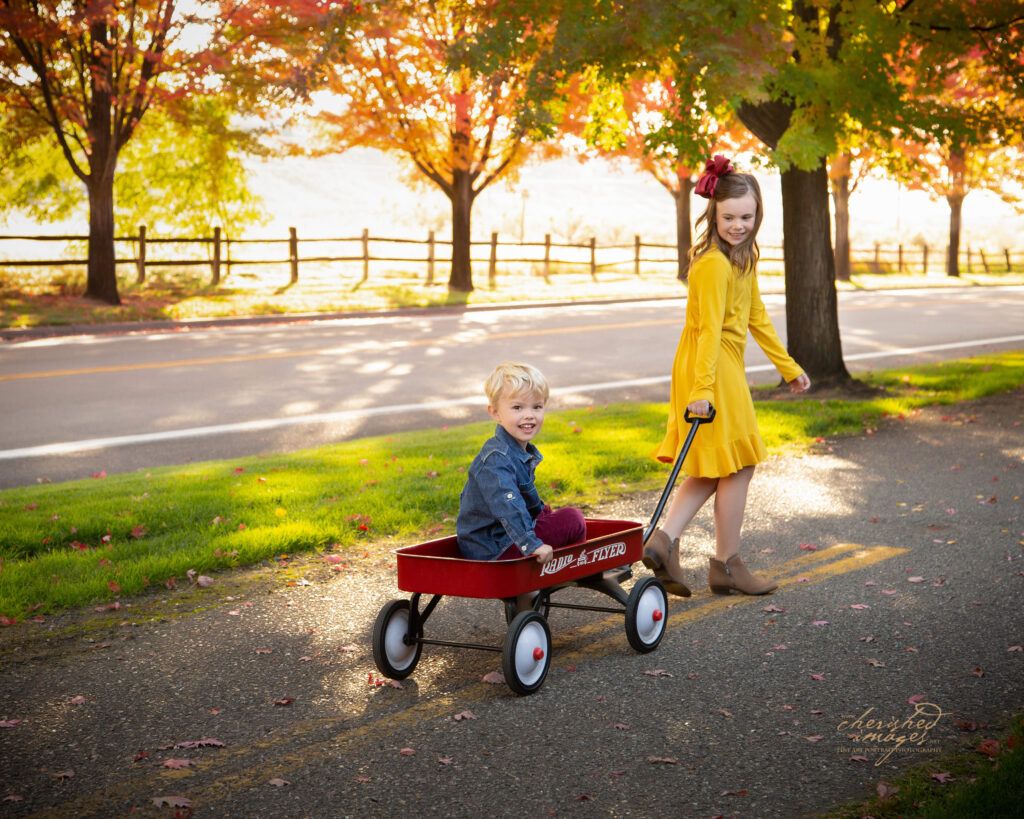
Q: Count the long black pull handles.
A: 1